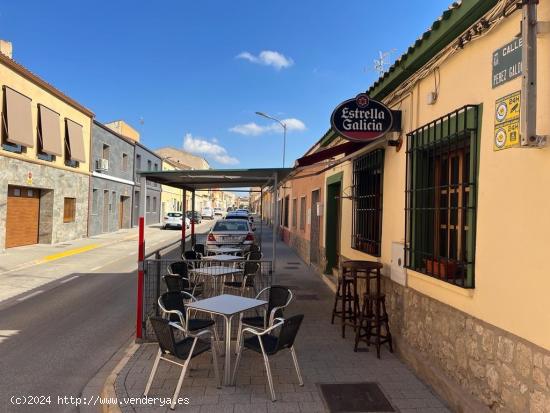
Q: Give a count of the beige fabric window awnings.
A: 3